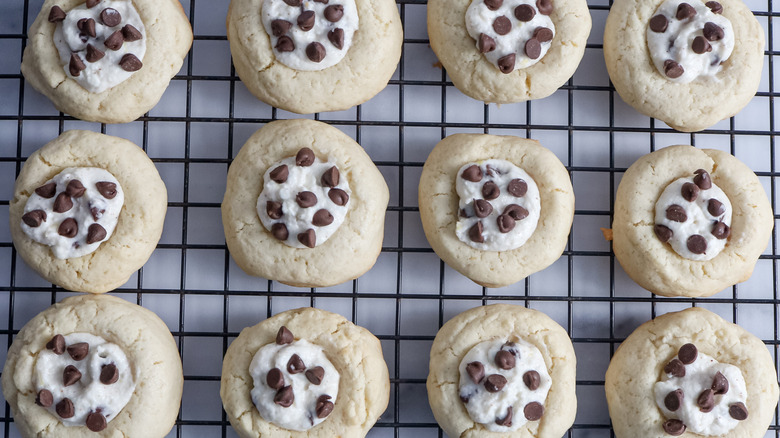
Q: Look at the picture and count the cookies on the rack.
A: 12